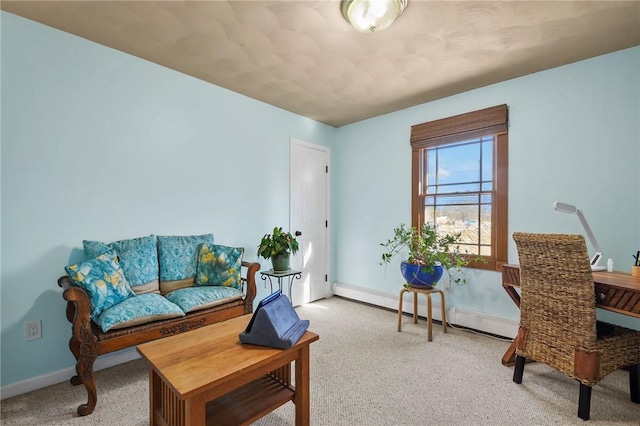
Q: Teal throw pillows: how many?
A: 2